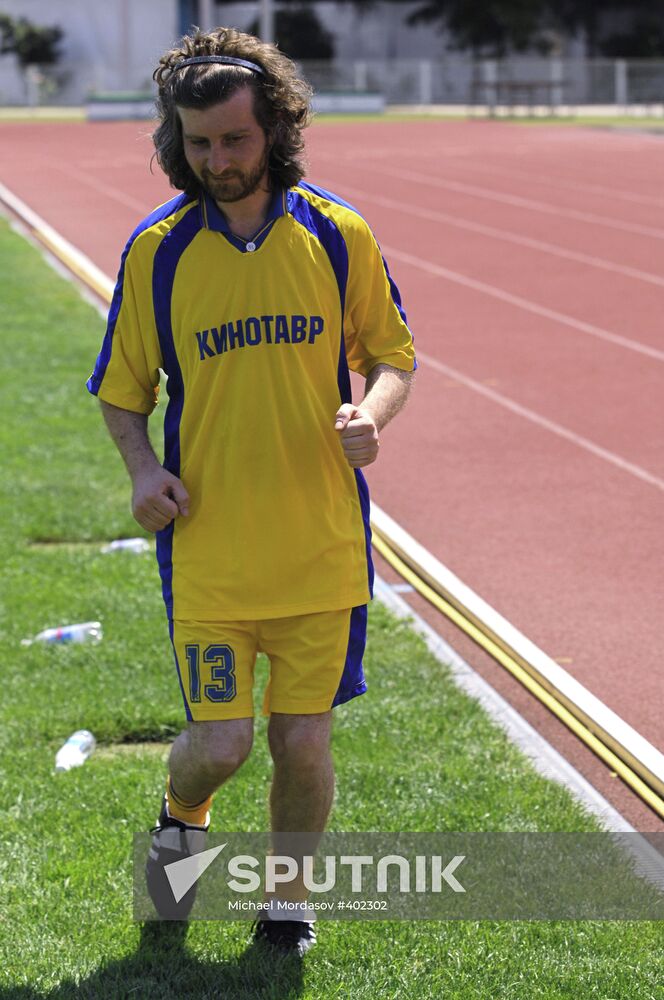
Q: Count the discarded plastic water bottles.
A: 3